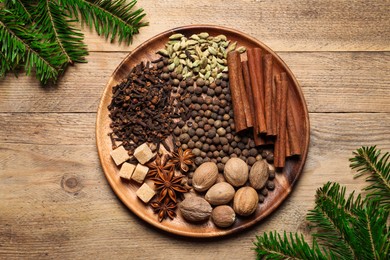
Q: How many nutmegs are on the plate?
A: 7